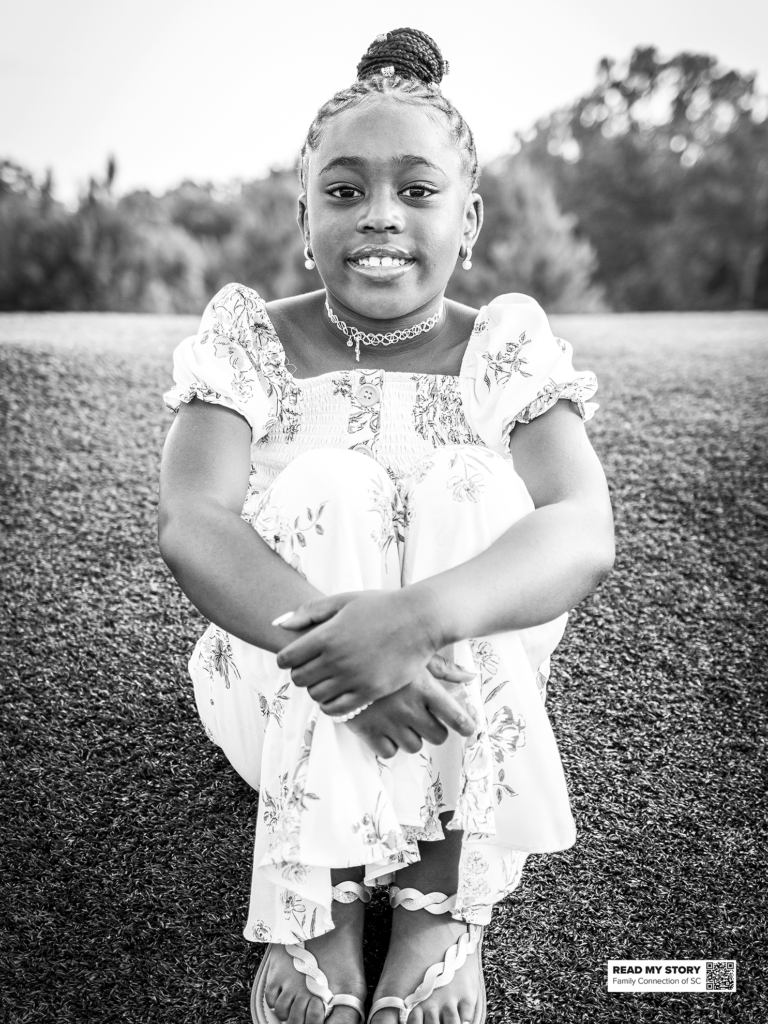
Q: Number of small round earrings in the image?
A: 2